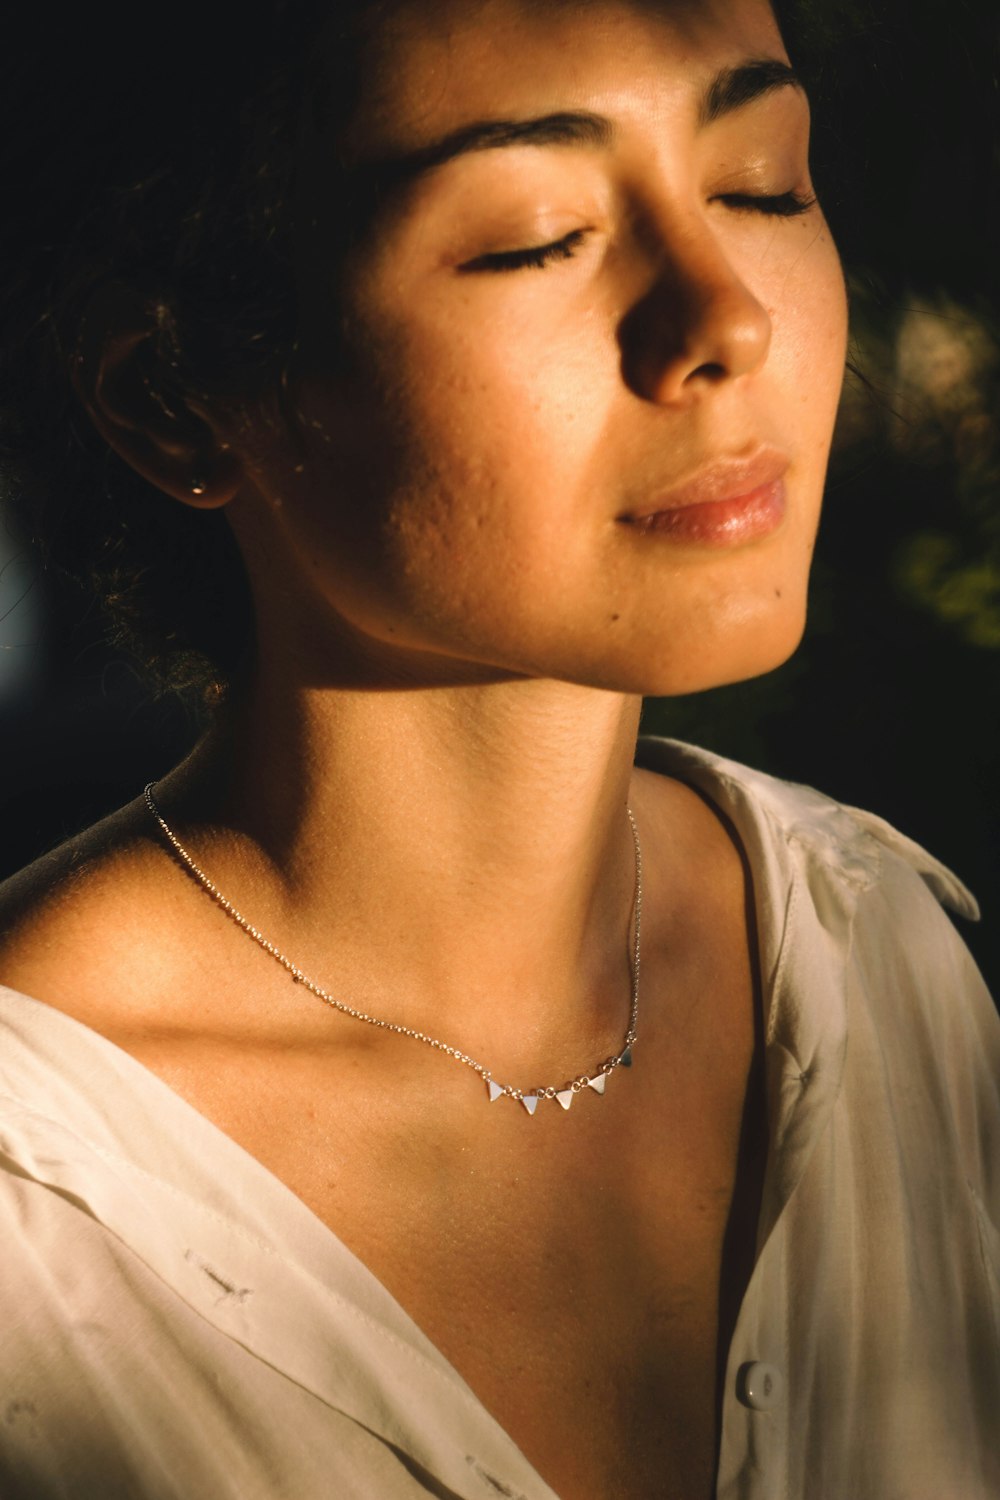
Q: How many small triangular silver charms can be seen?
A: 5